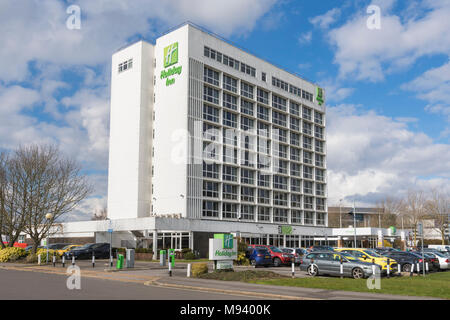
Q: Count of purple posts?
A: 0